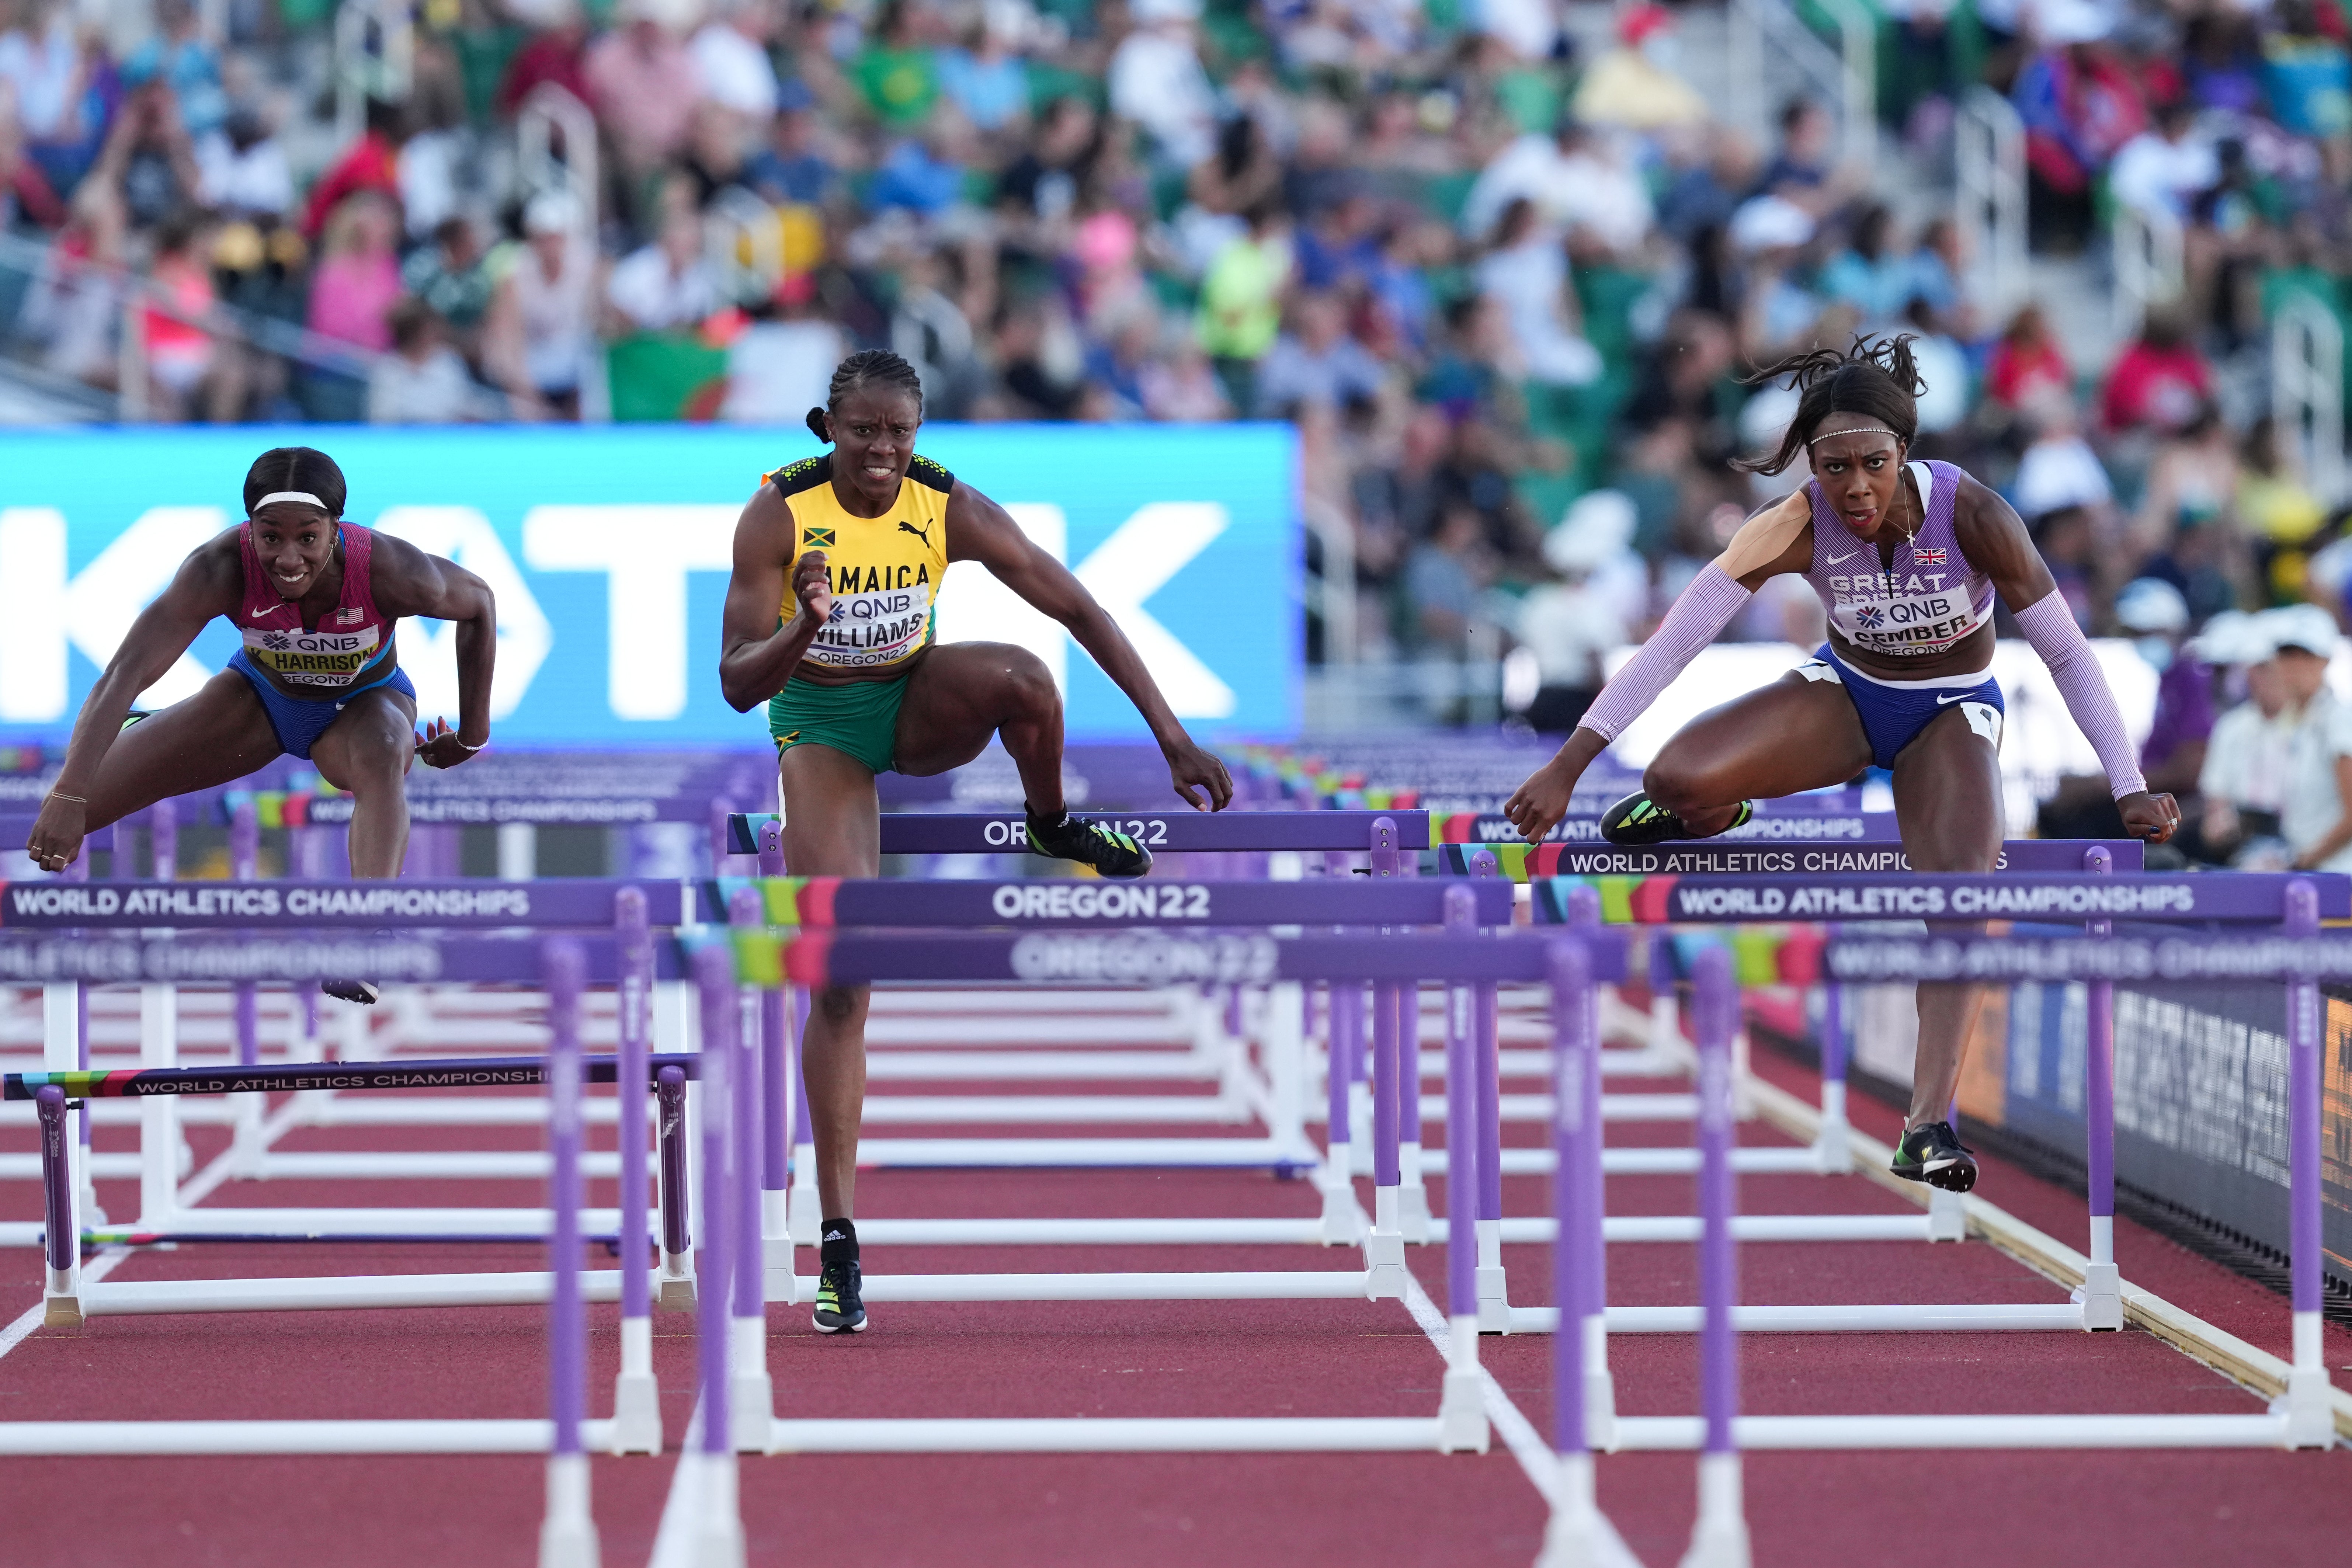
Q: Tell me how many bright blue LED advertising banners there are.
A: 1